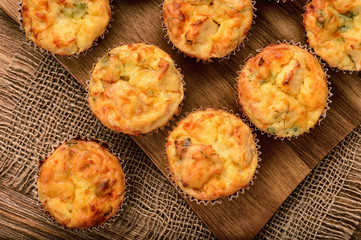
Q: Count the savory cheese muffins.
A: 7